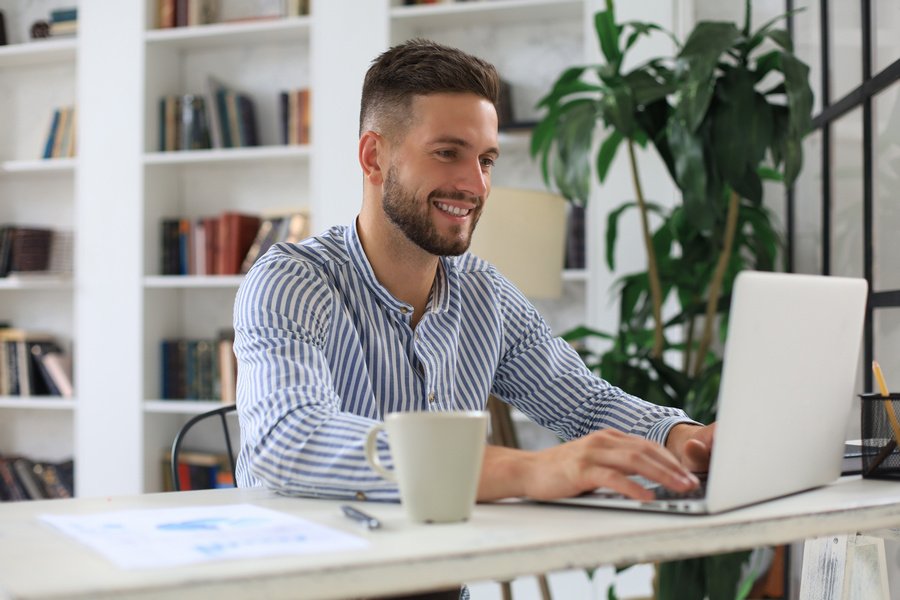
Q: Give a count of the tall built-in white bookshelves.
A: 3